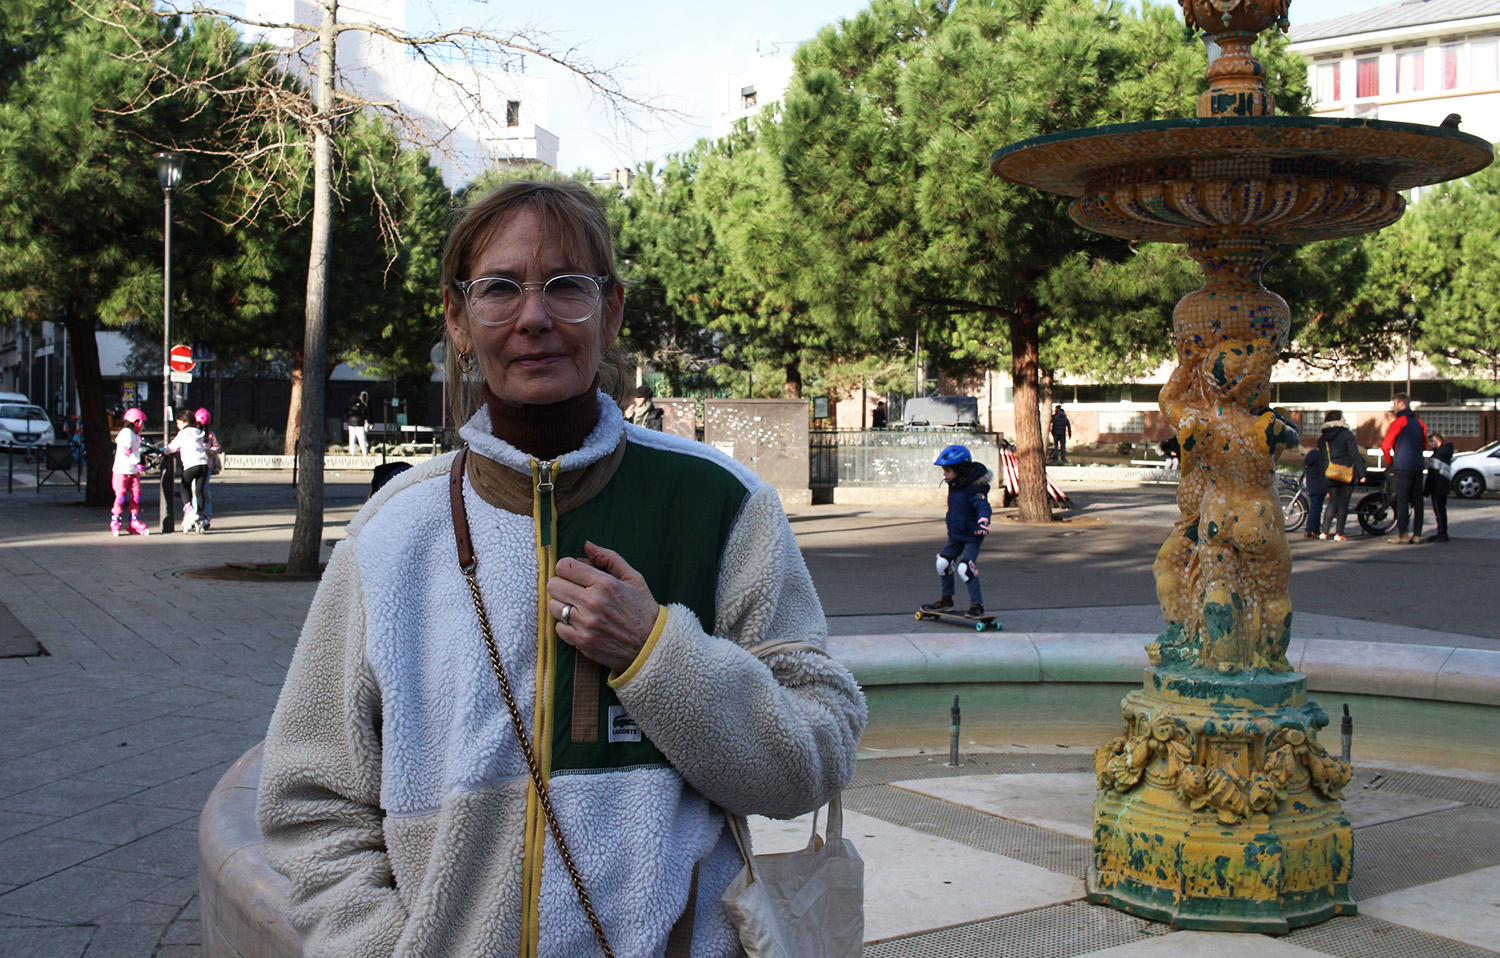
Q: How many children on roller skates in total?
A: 3